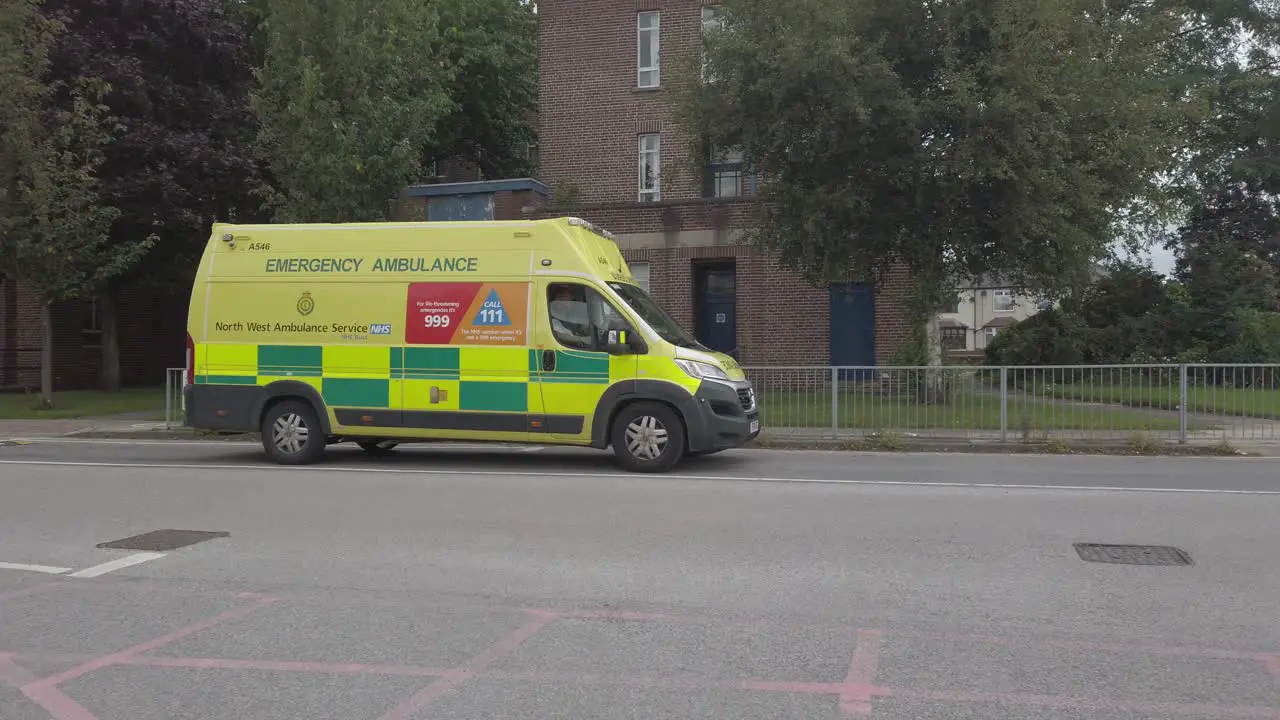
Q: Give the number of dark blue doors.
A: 2